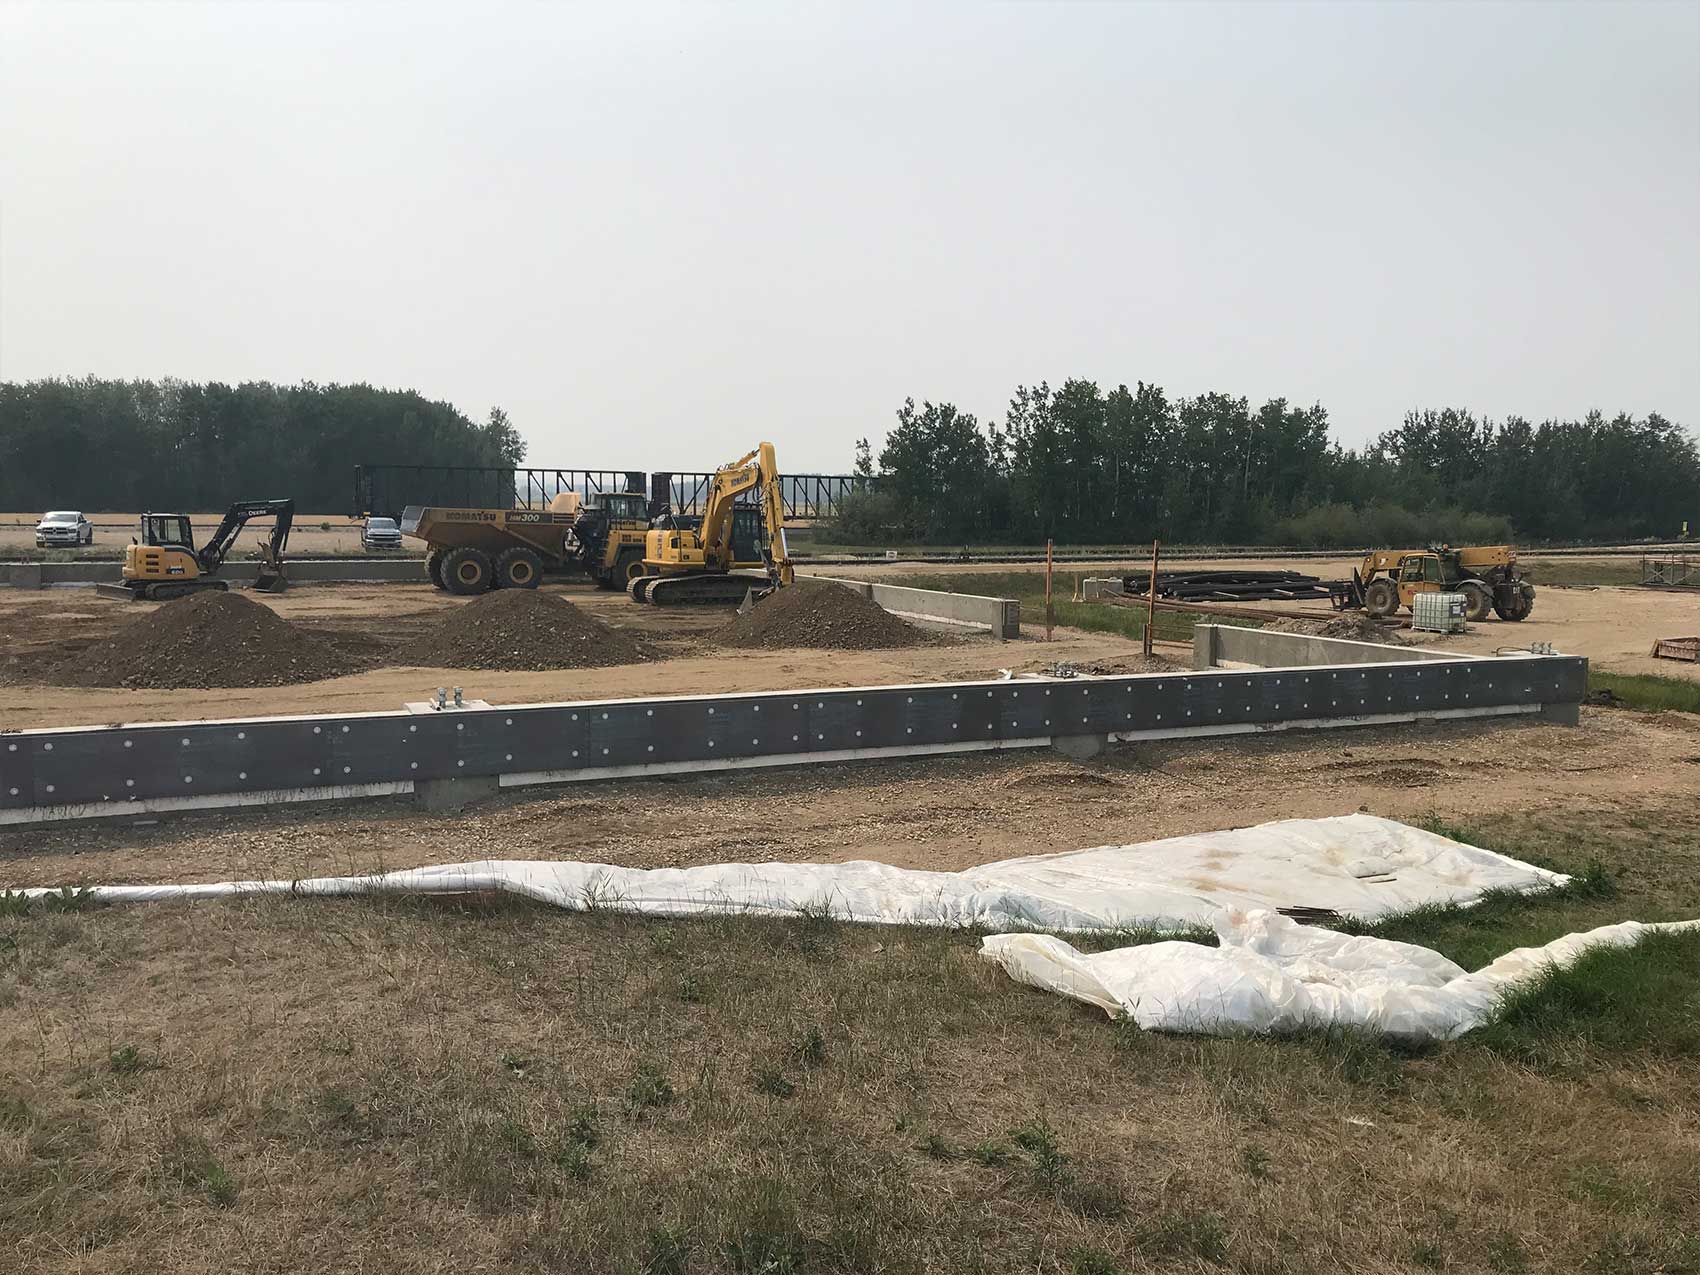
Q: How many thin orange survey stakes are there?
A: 2